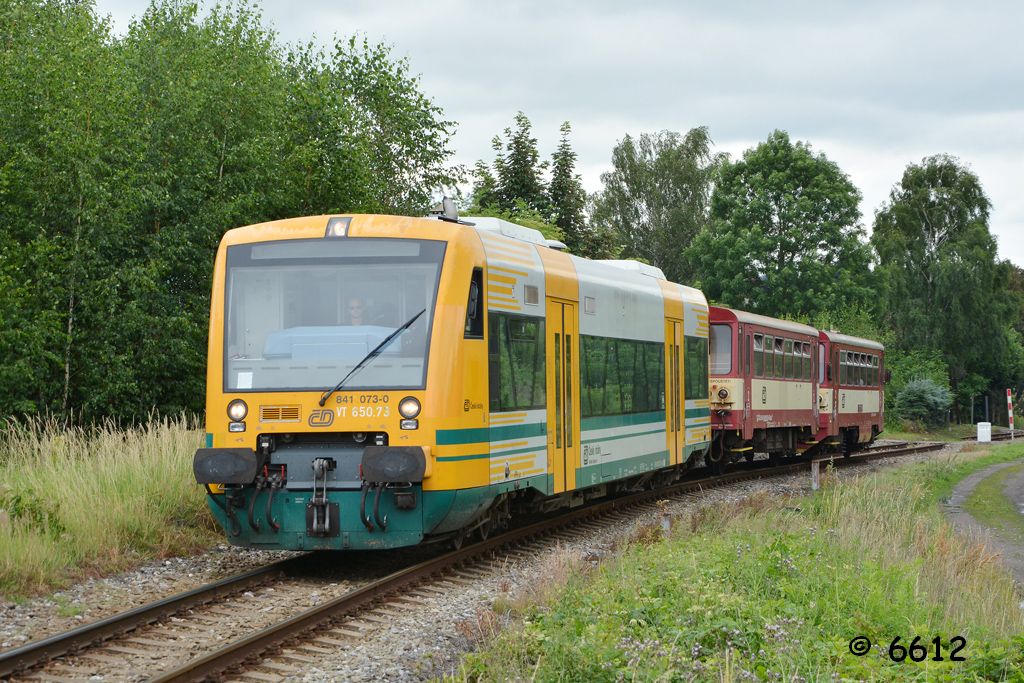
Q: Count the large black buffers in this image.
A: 2